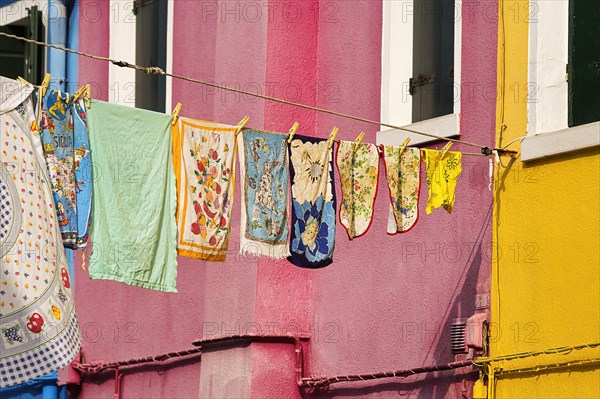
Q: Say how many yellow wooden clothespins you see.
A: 11